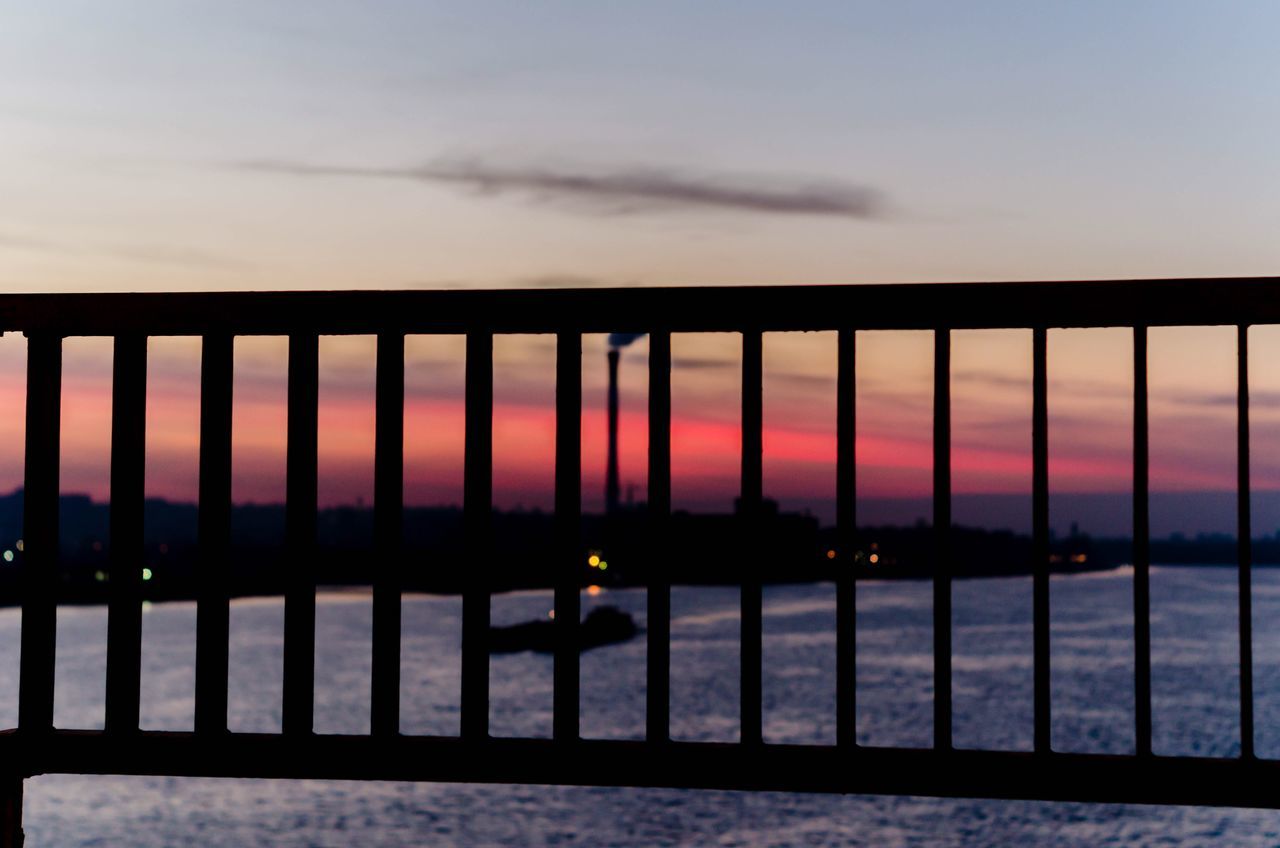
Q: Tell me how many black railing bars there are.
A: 14